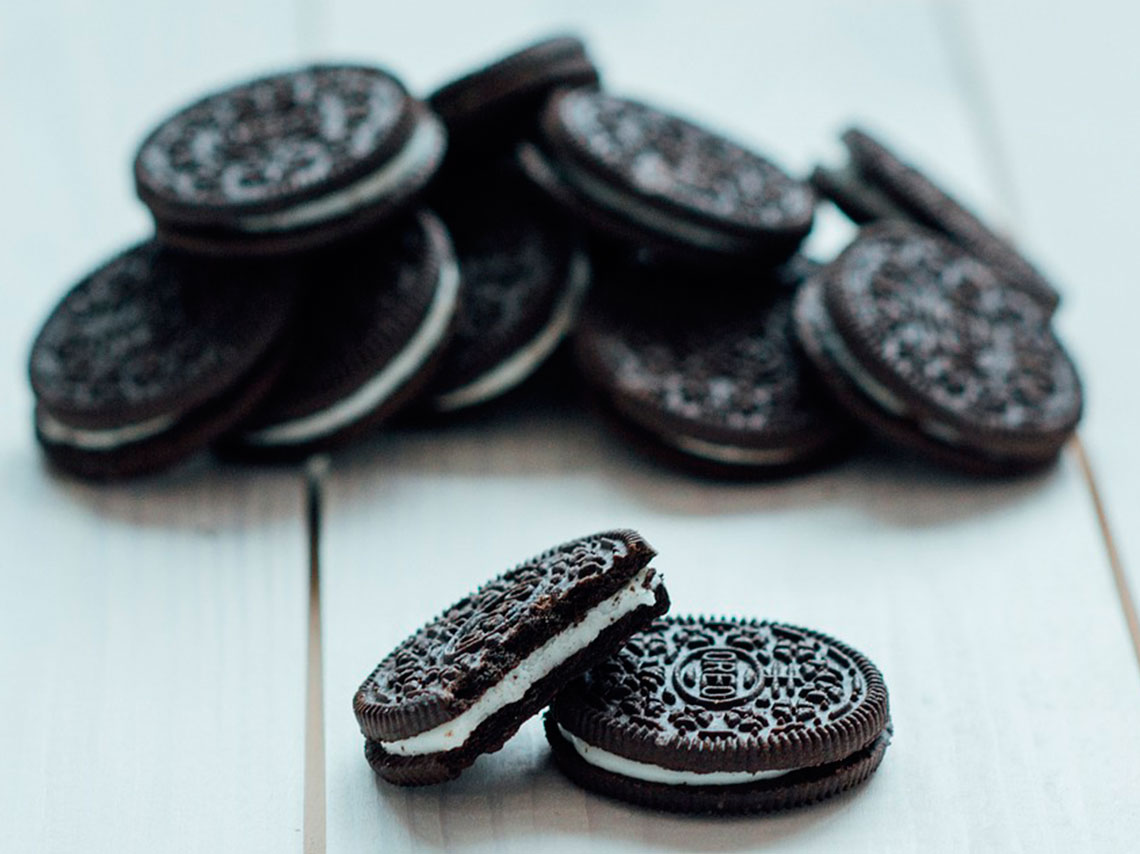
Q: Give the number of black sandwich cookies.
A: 11